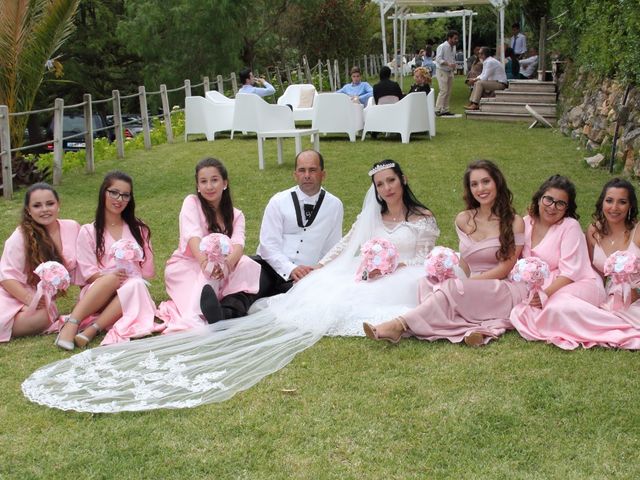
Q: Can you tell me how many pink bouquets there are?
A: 7